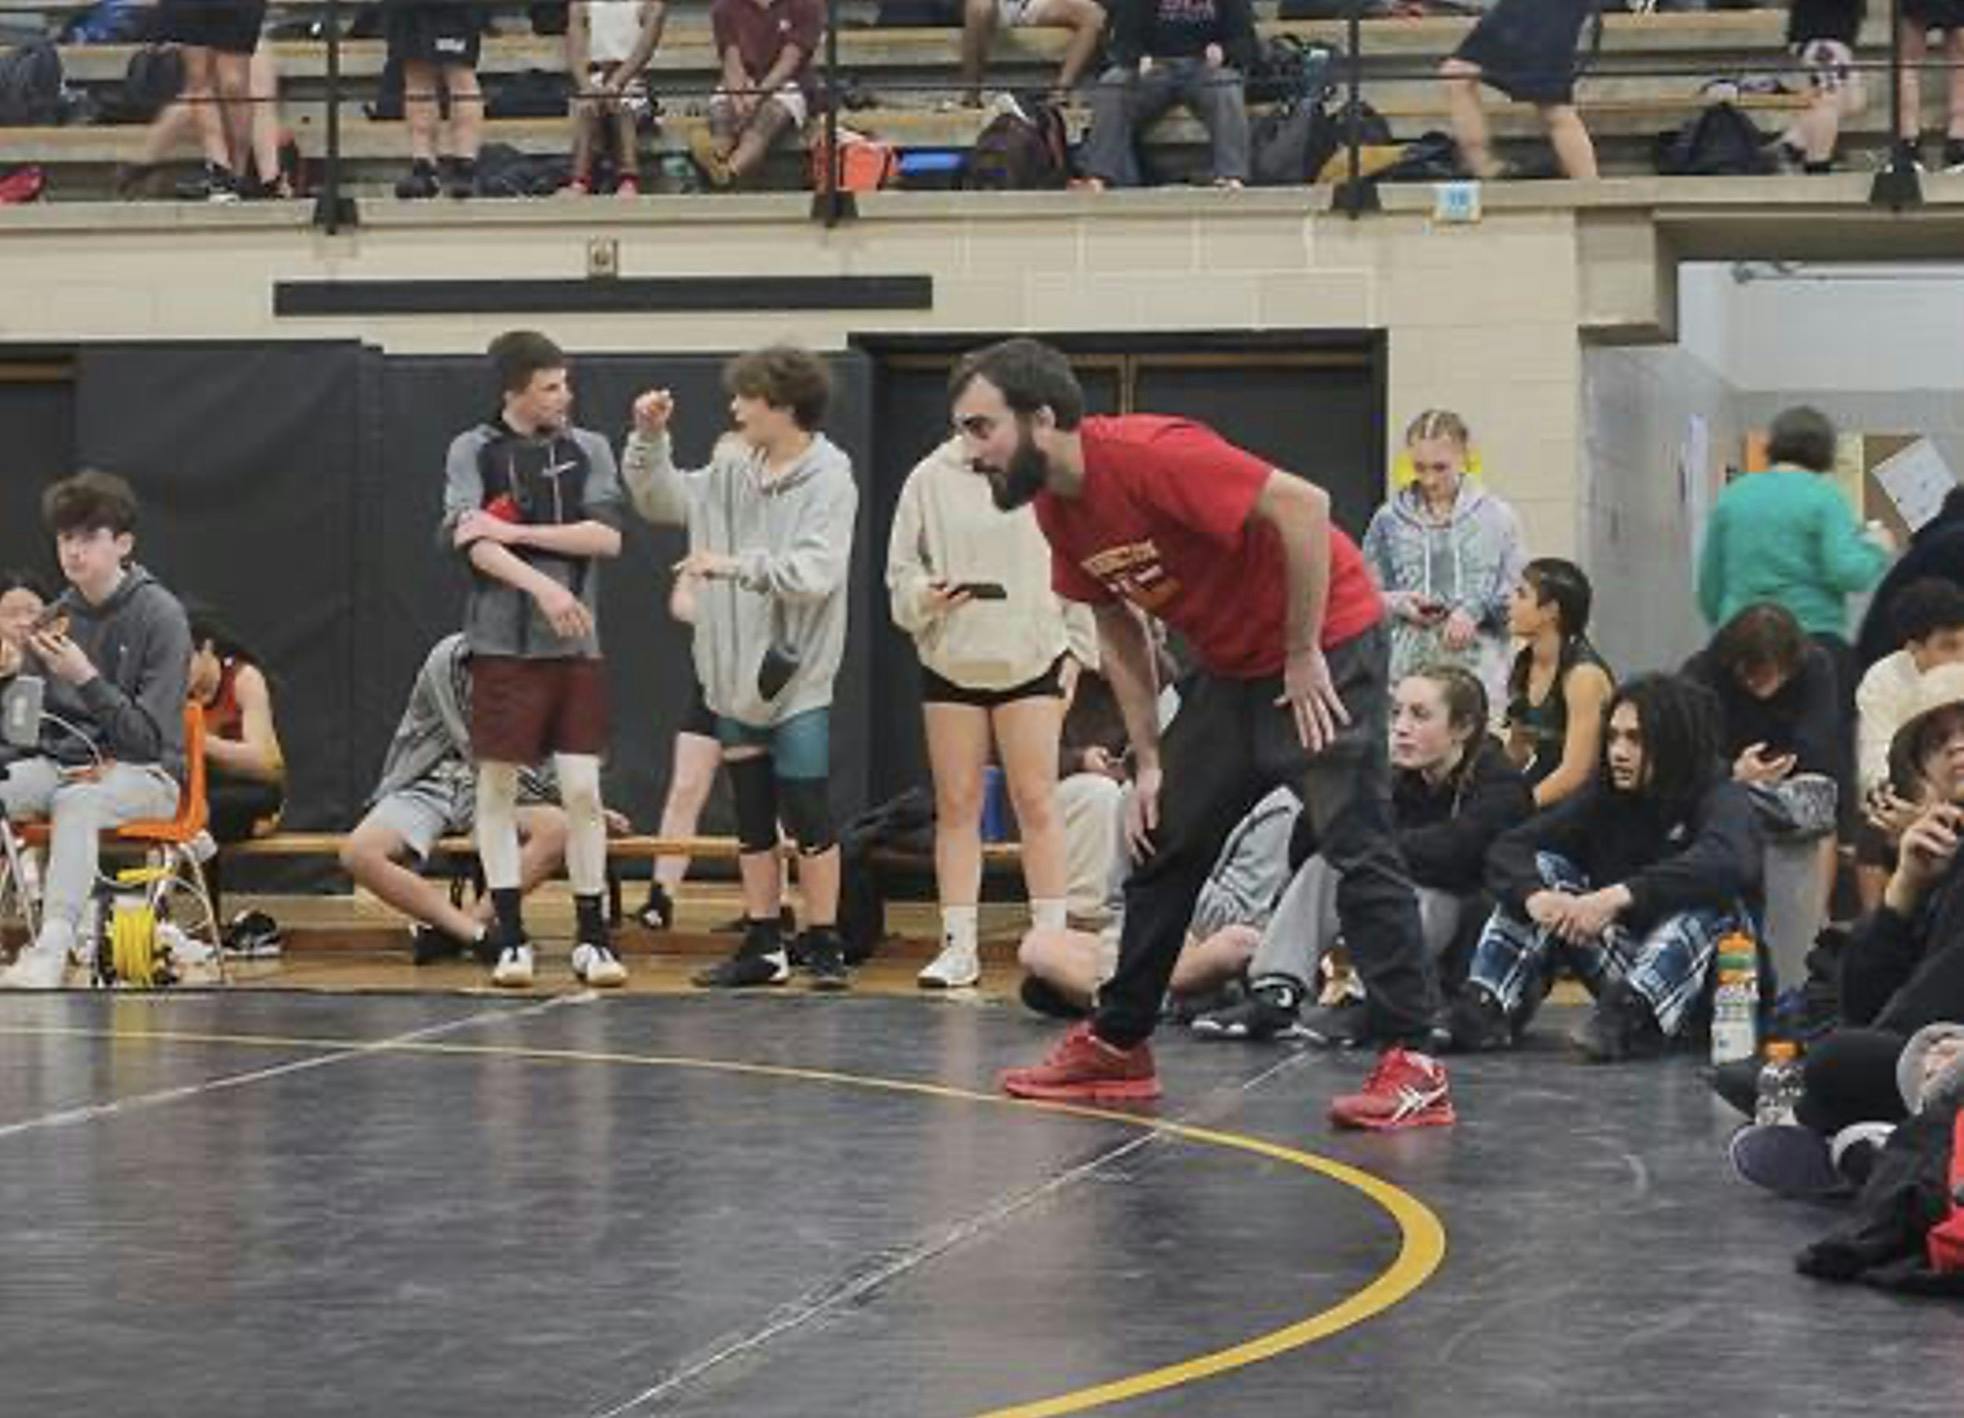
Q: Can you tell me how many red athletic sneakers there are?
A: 2